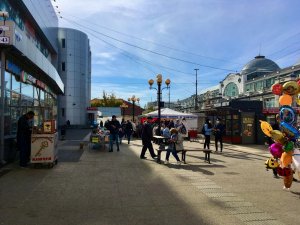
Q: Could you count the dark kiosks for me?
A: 1